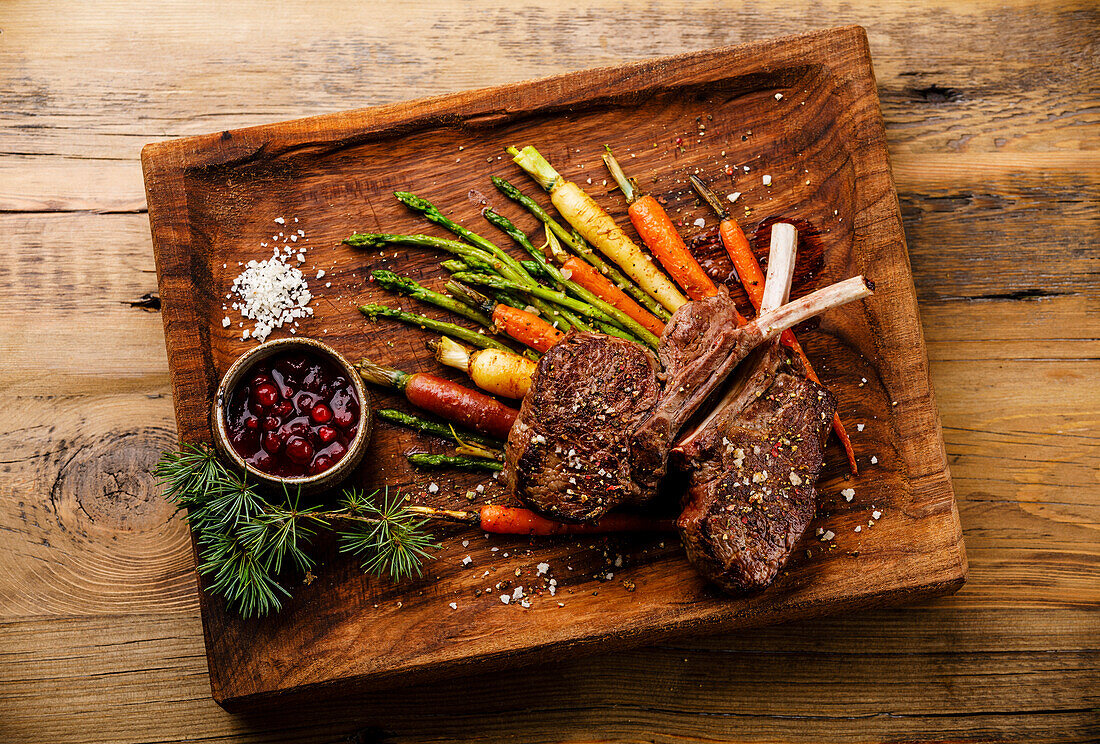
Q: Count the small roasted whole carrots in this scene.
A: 8